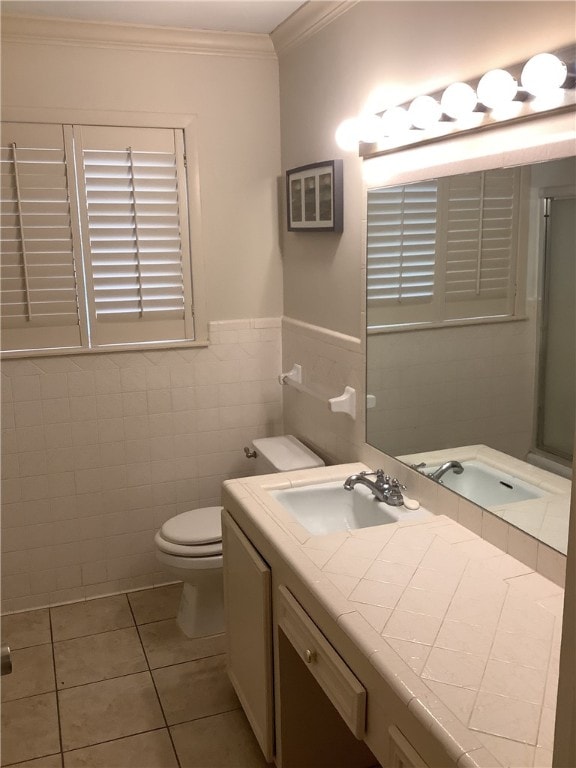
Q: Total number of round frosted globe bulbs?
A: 7